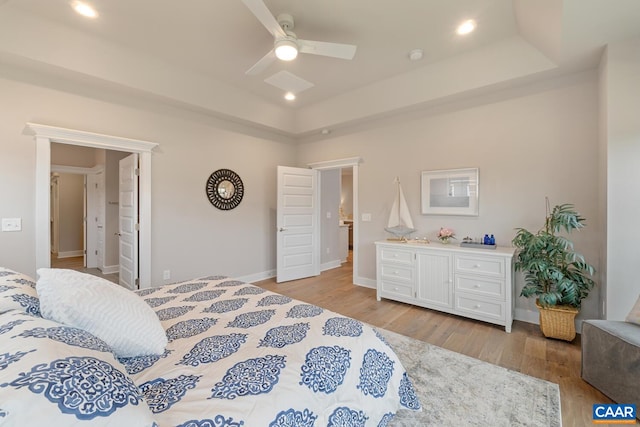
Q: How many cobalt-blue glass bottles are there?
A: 2